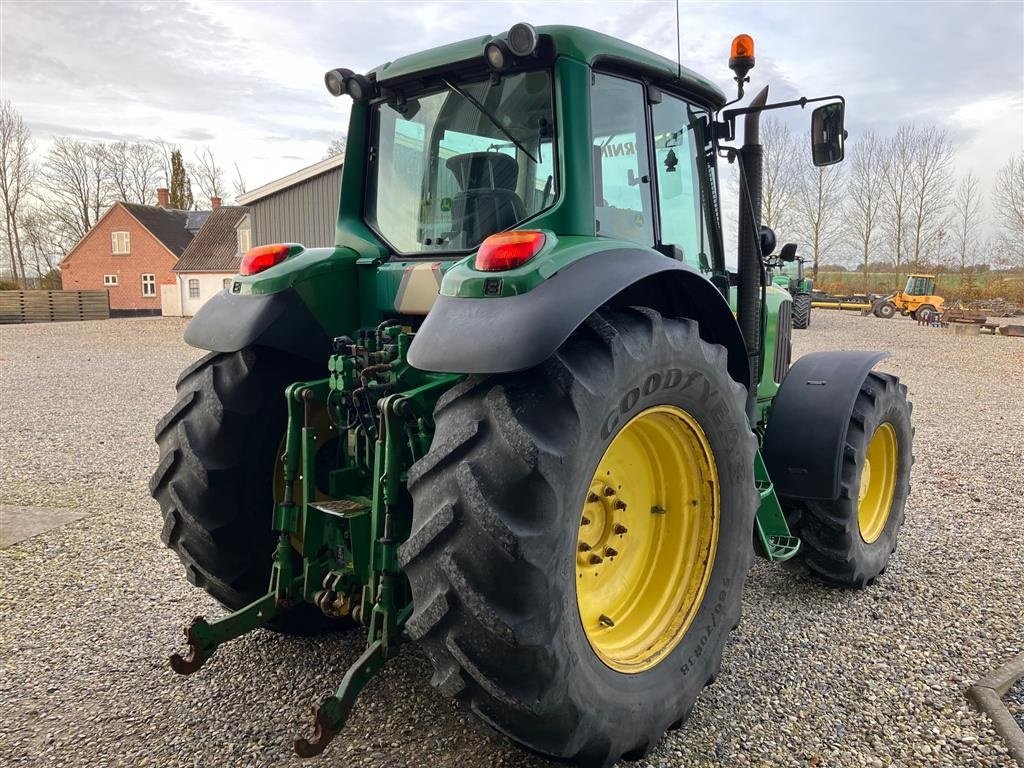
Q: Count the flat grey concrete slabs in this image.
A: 1